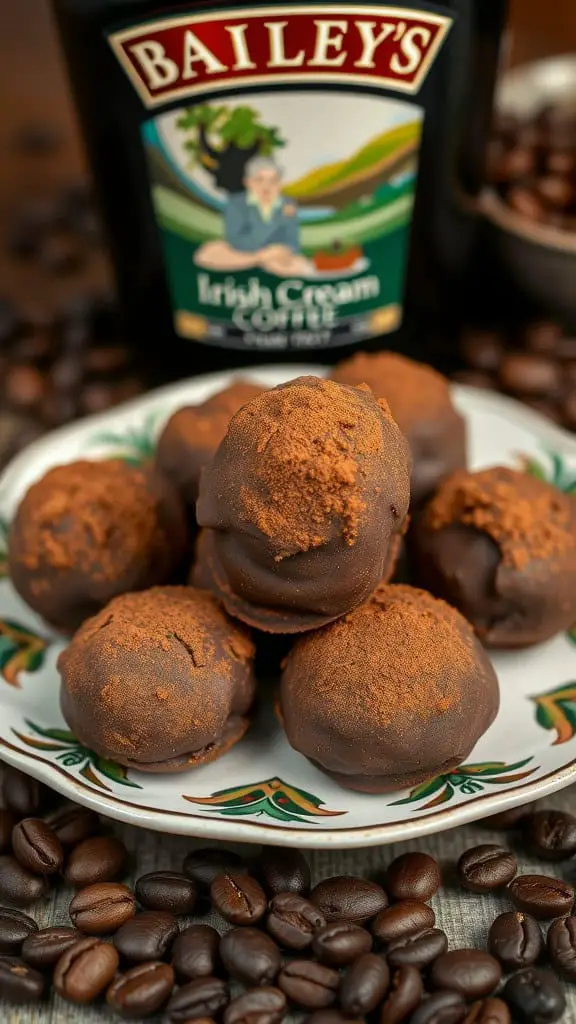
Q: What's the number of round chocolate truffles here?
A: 7